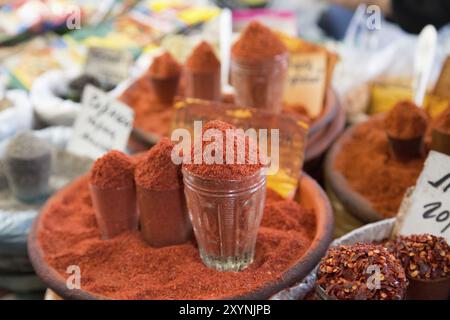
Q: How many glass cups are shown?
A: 11